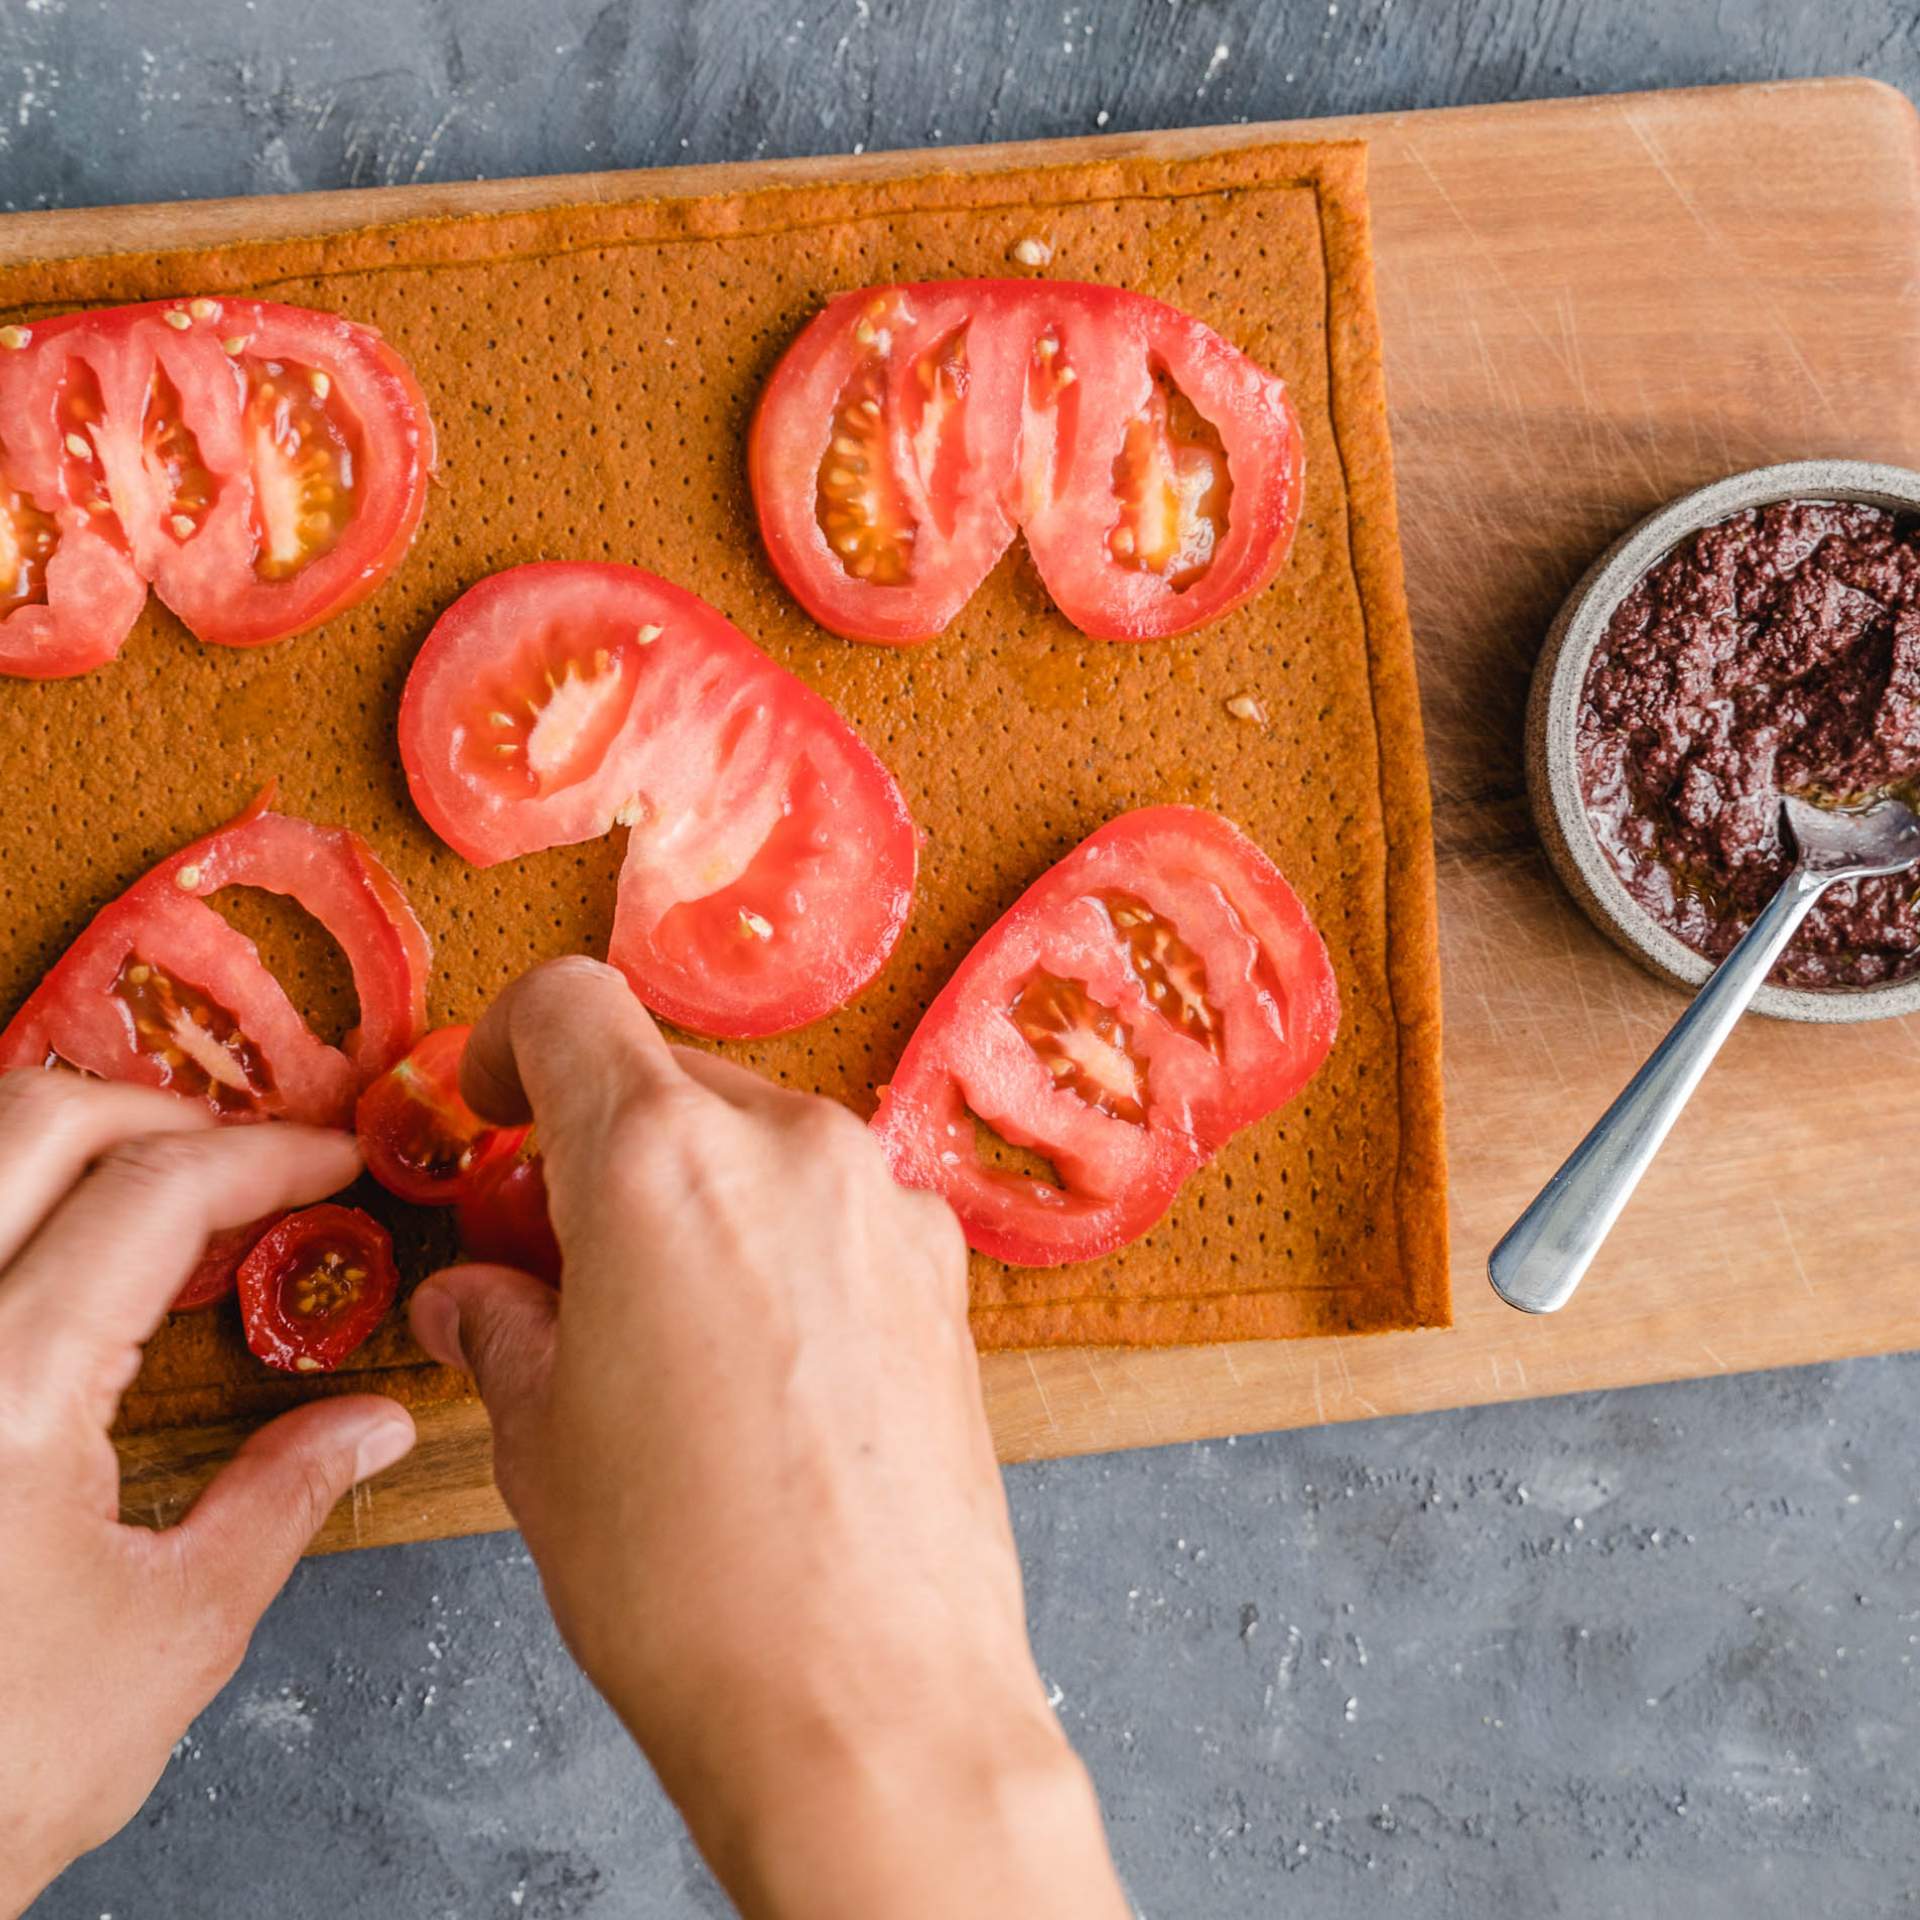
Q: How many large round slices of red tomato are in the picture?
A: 5